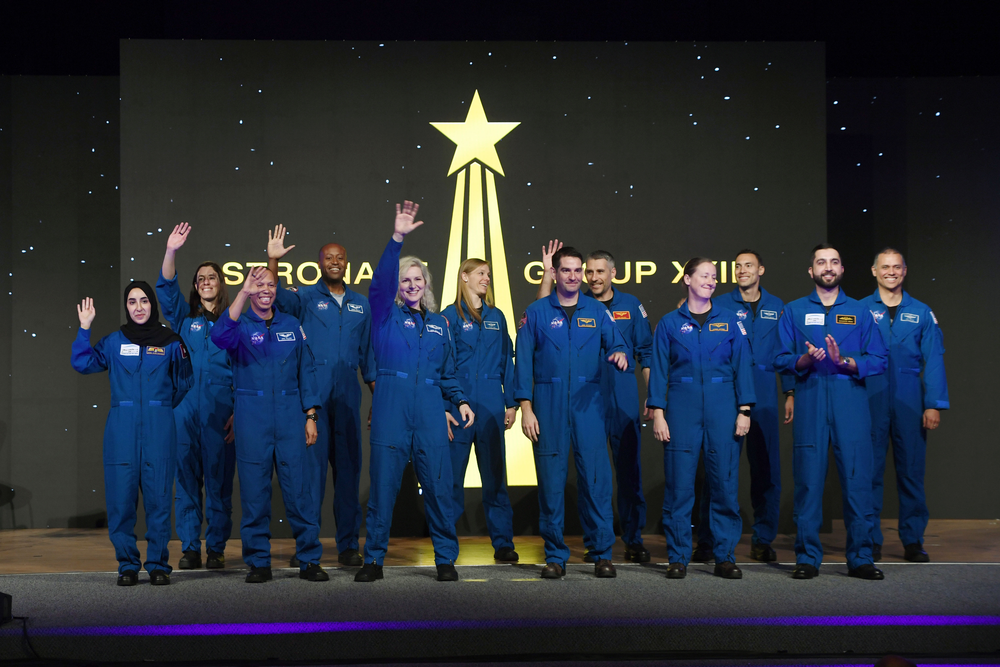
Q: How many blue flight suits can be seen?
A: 12